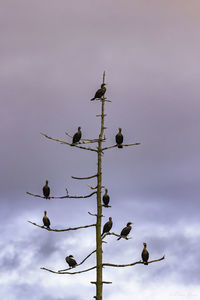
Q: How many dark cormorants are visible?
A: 10